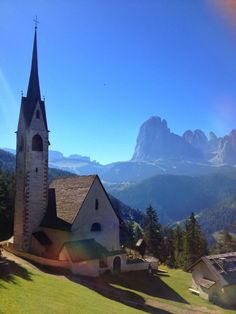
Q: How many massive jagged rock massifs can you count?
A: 1